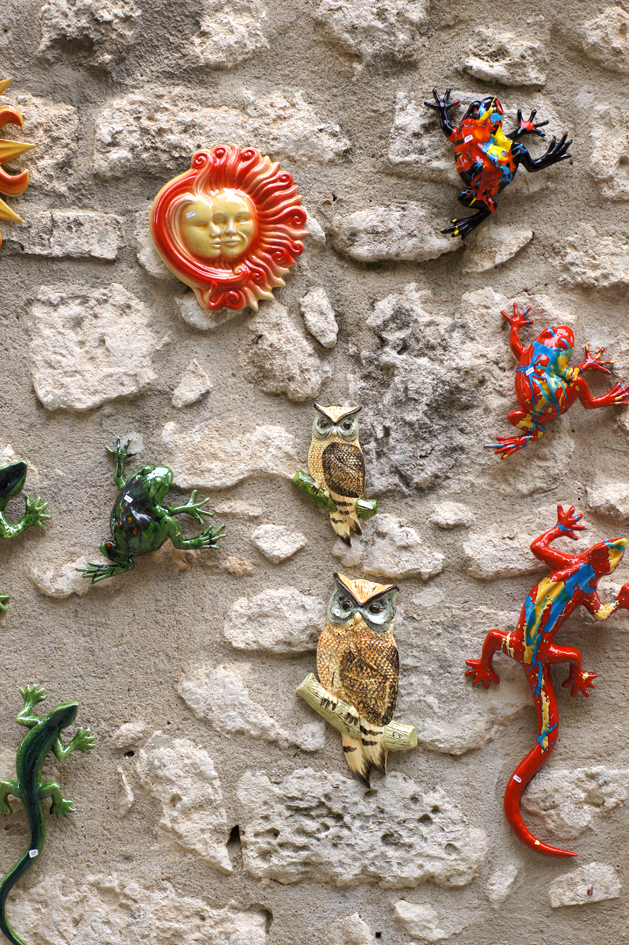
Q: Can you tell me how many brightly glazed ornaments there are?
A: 10